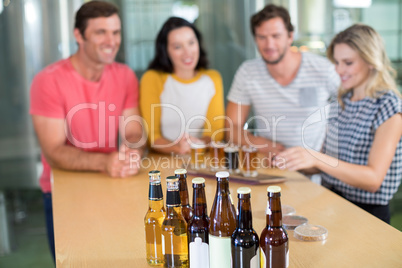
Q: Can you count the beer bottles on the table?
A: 7